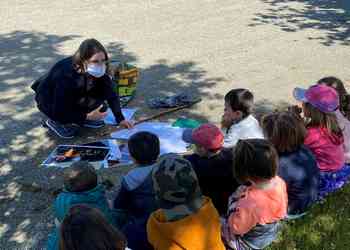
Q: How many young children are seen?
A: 10